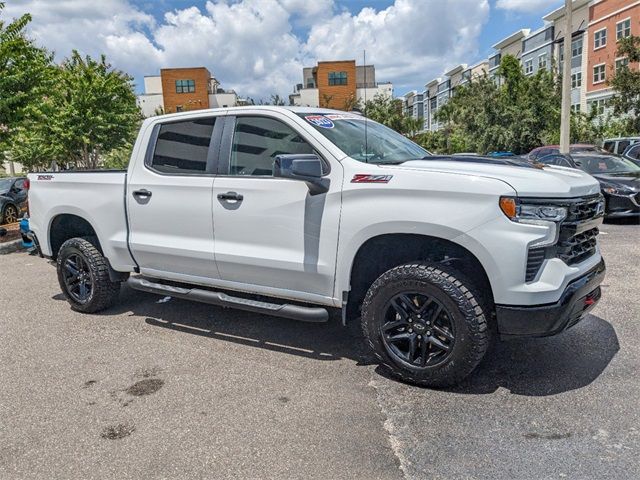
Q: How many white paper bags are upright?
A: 0